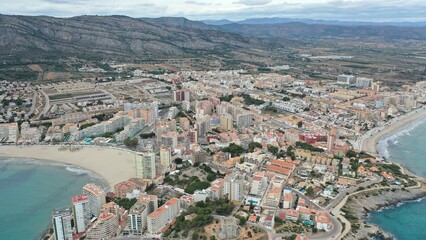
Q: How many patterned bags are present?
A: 0